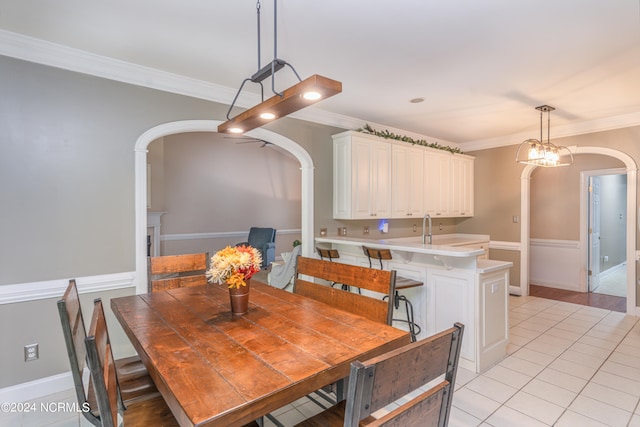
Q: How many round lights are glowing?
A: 3